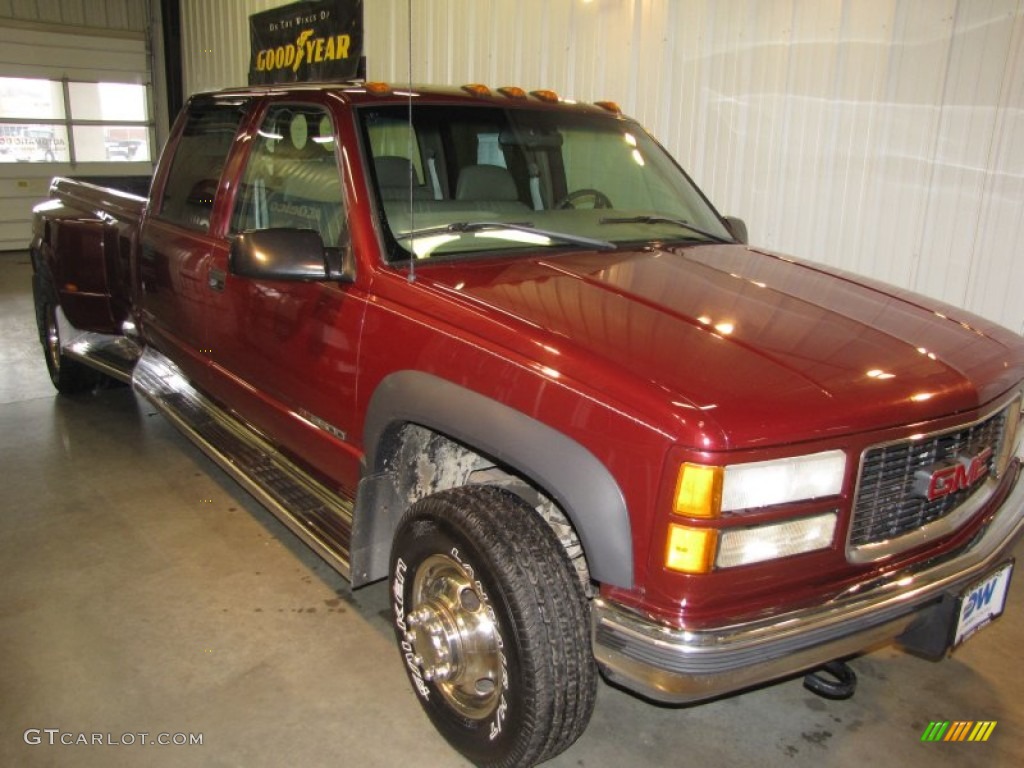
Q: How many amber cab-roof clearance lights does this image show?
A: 5